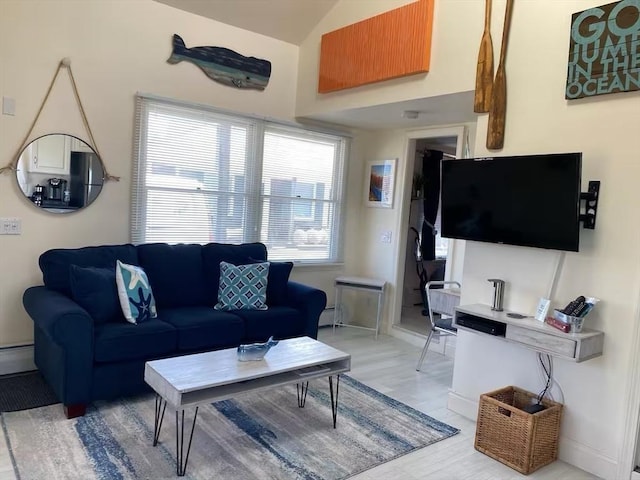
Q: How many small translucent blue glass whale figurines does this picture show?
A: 1